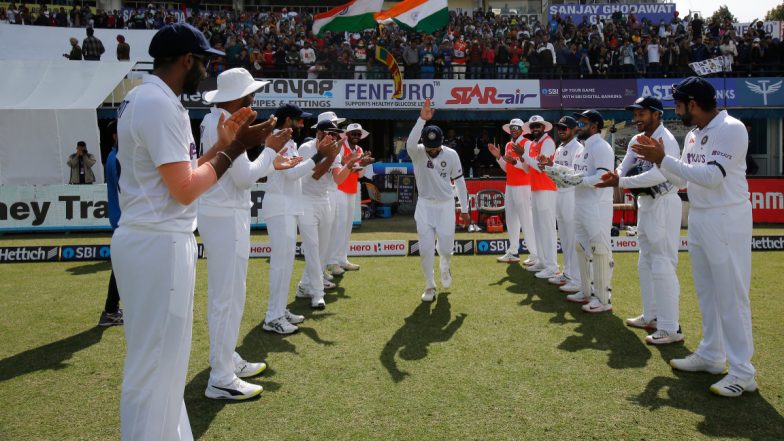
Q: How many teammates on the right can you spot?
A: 6